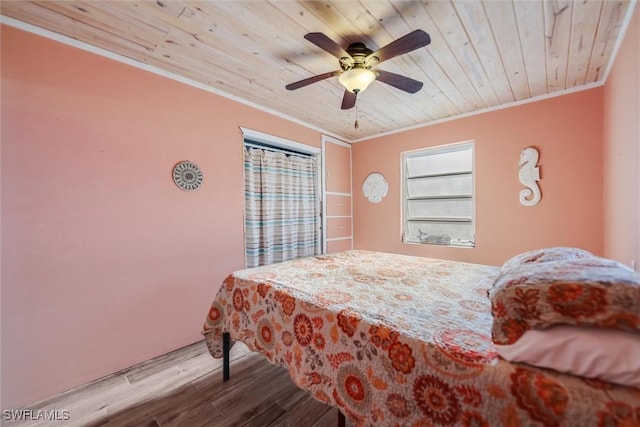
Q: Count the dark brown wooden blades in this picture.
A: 5